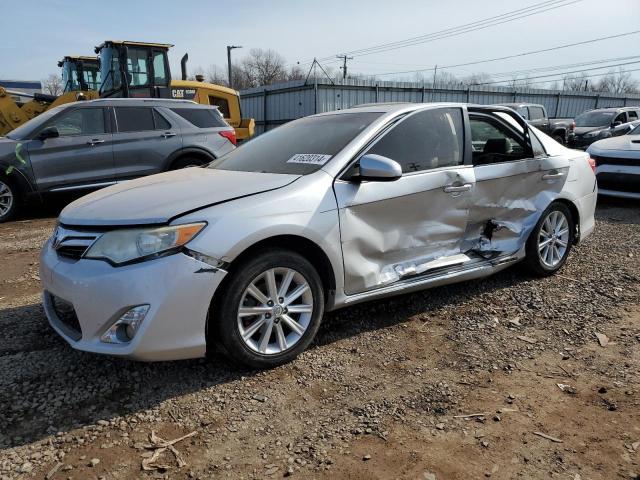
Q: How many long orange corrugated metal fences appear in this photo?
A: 0